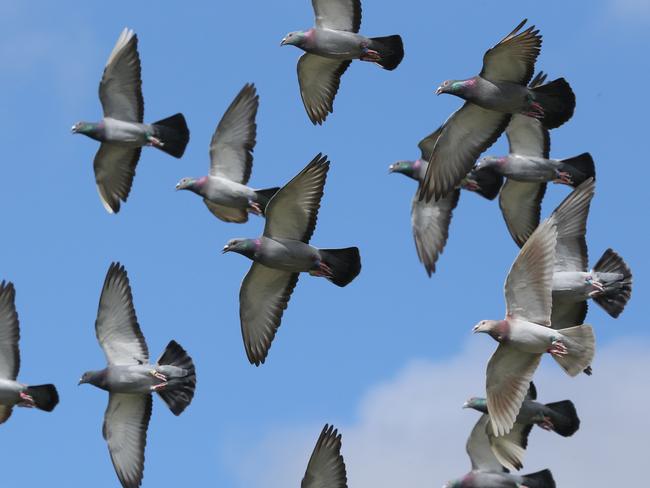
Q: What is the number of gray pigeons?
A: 13